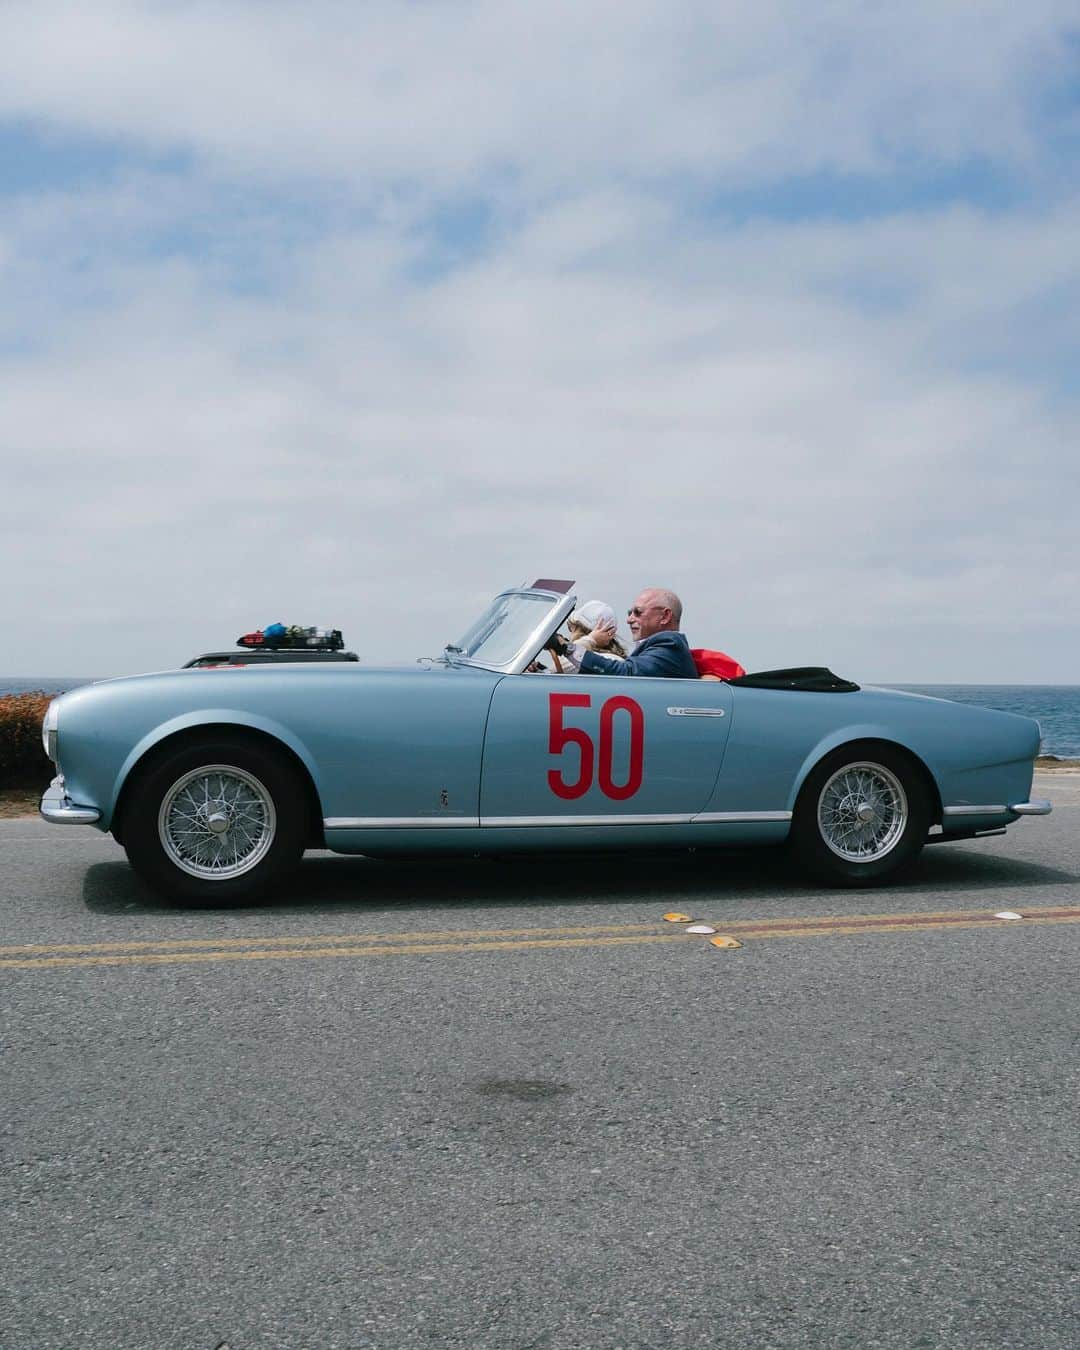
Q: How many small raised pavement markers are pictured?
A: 4